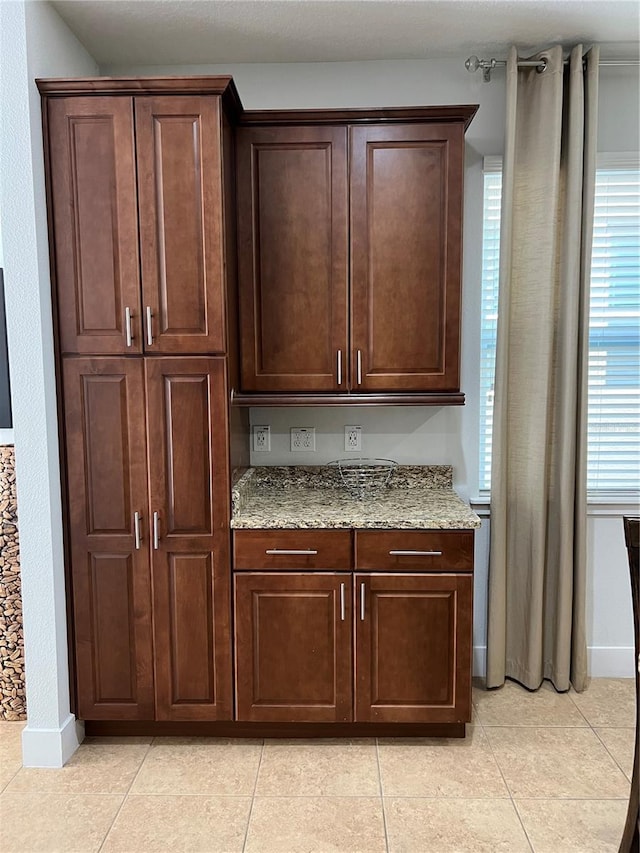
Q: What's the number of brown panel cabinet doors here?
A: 8